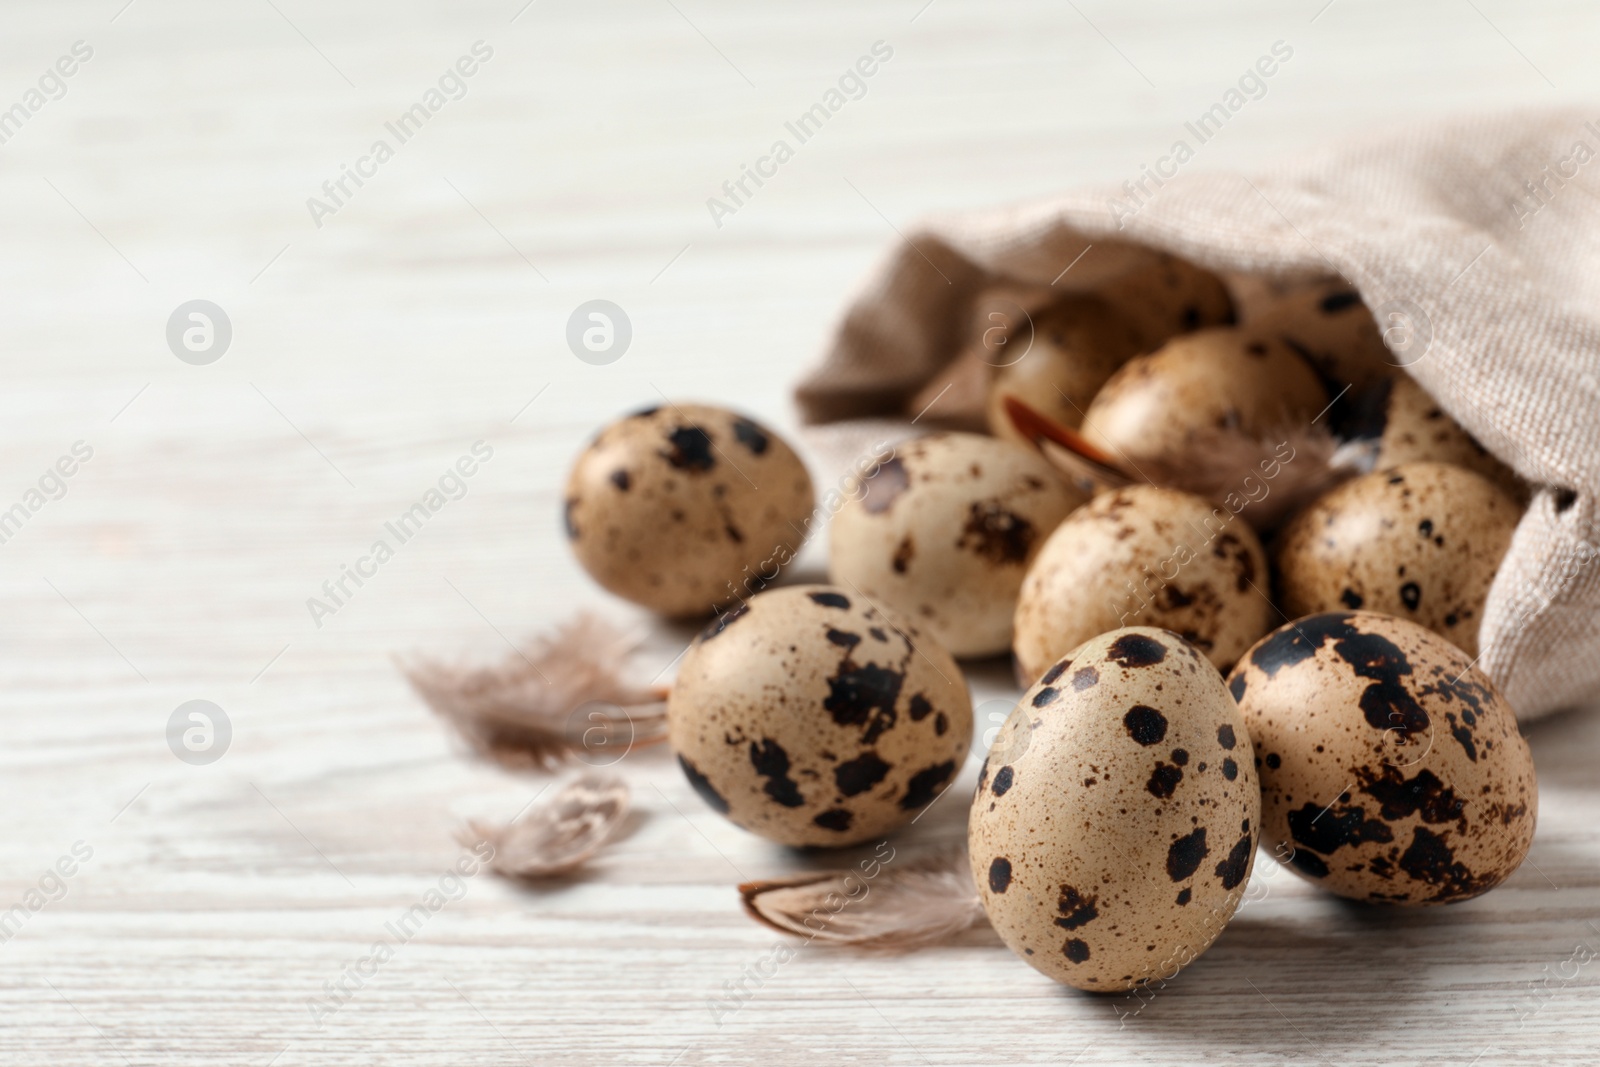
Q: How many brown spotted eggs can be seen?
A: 12